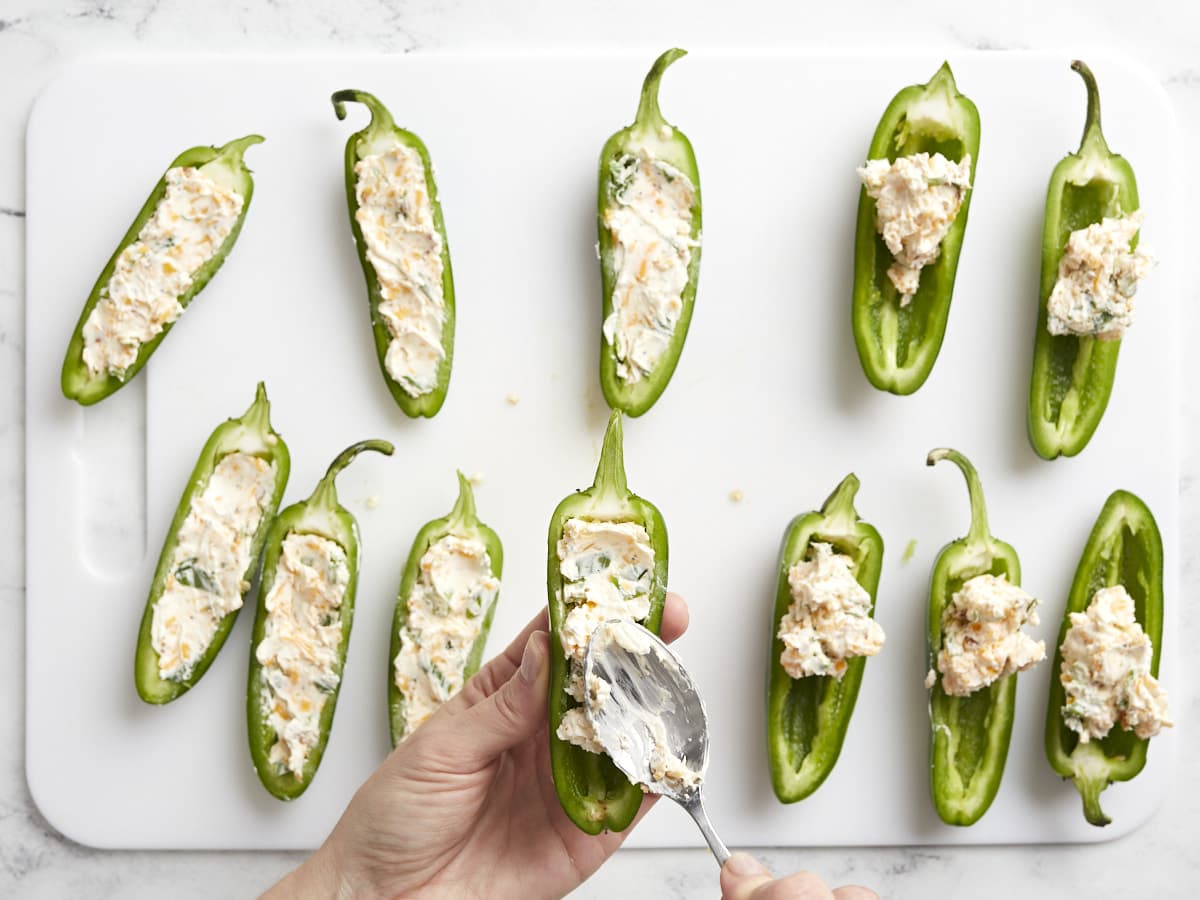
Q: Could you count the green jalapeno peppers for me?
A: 12